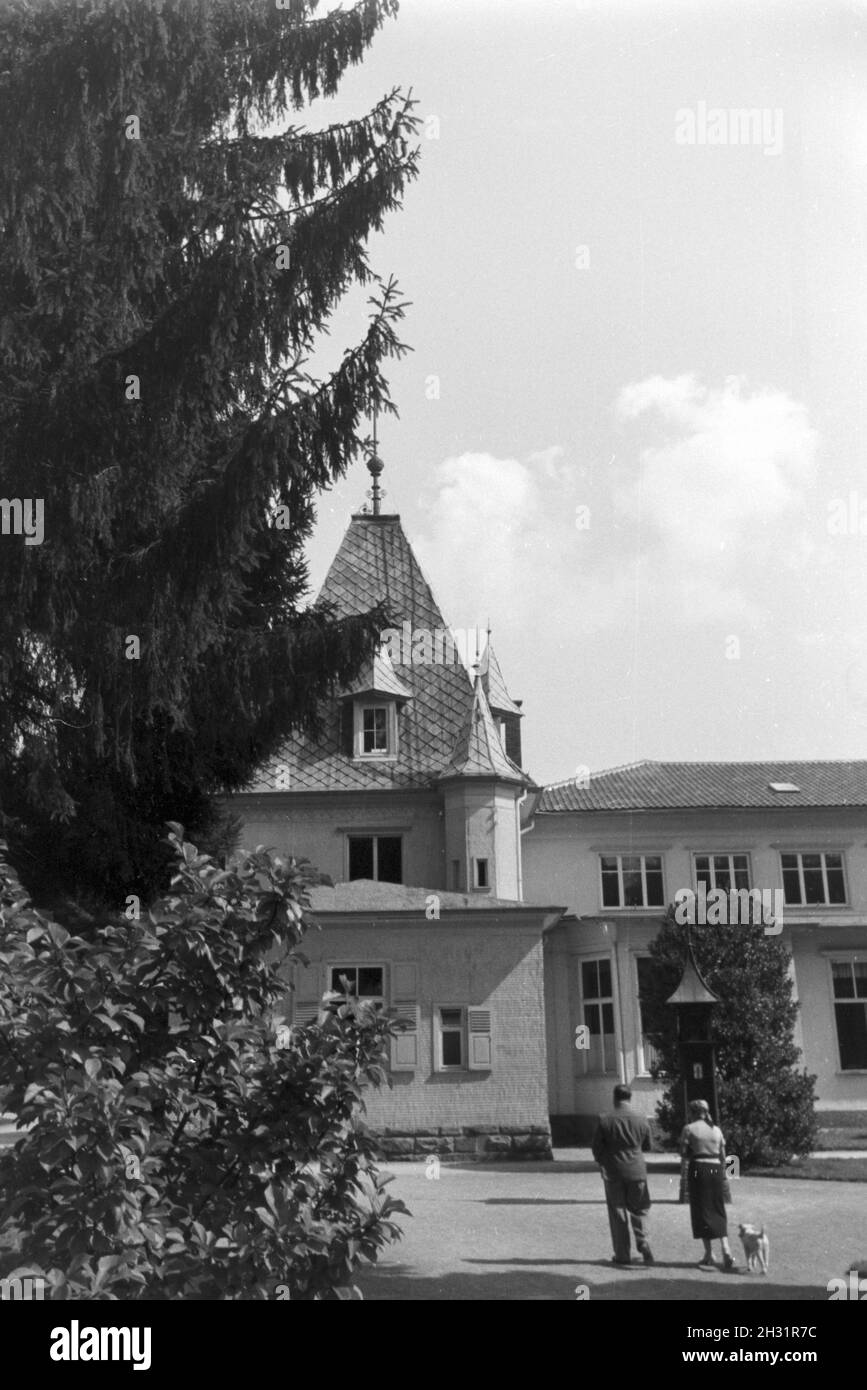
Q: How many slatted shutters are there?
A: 3